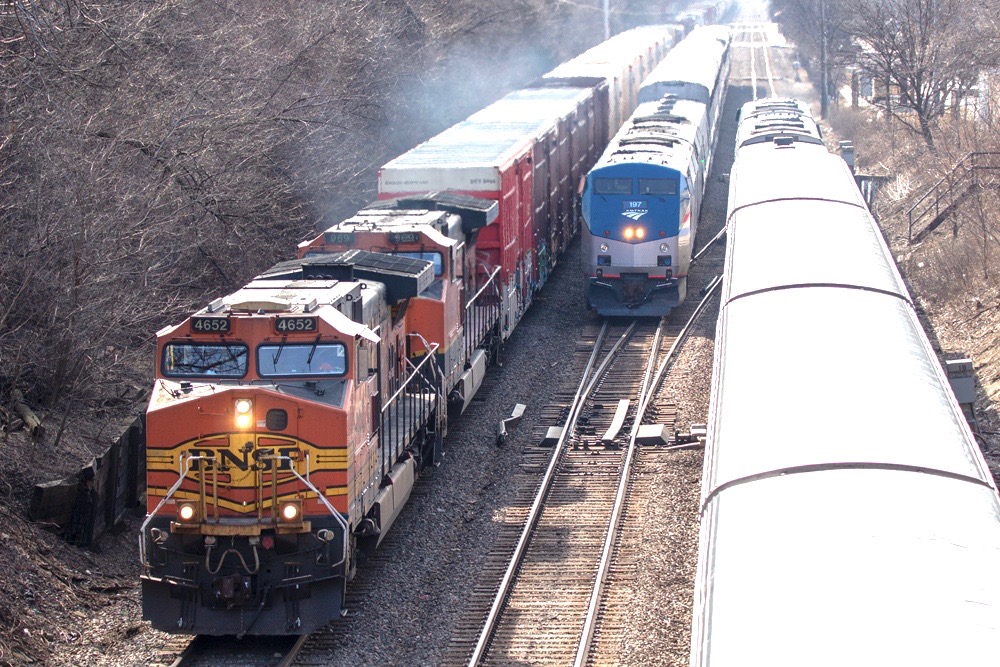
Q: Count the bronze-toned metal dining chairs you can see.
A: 0